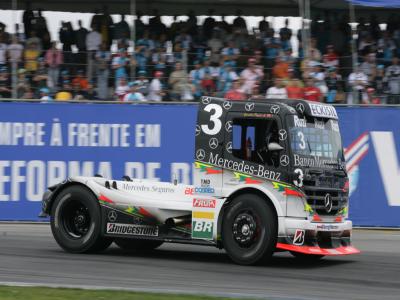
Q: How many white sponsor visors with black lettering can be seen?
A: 1